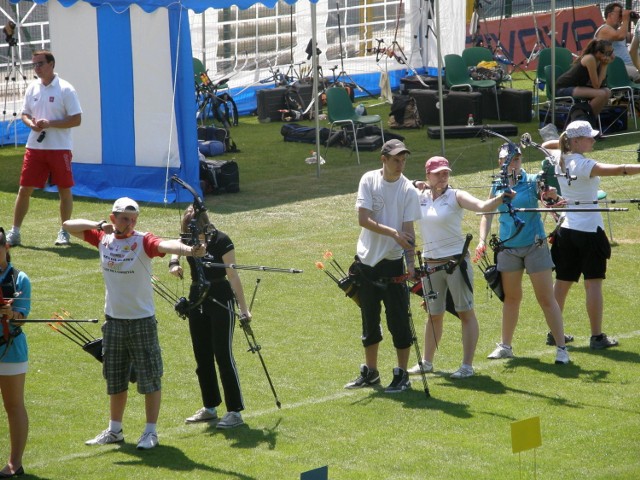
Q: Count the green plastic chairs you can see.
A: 8